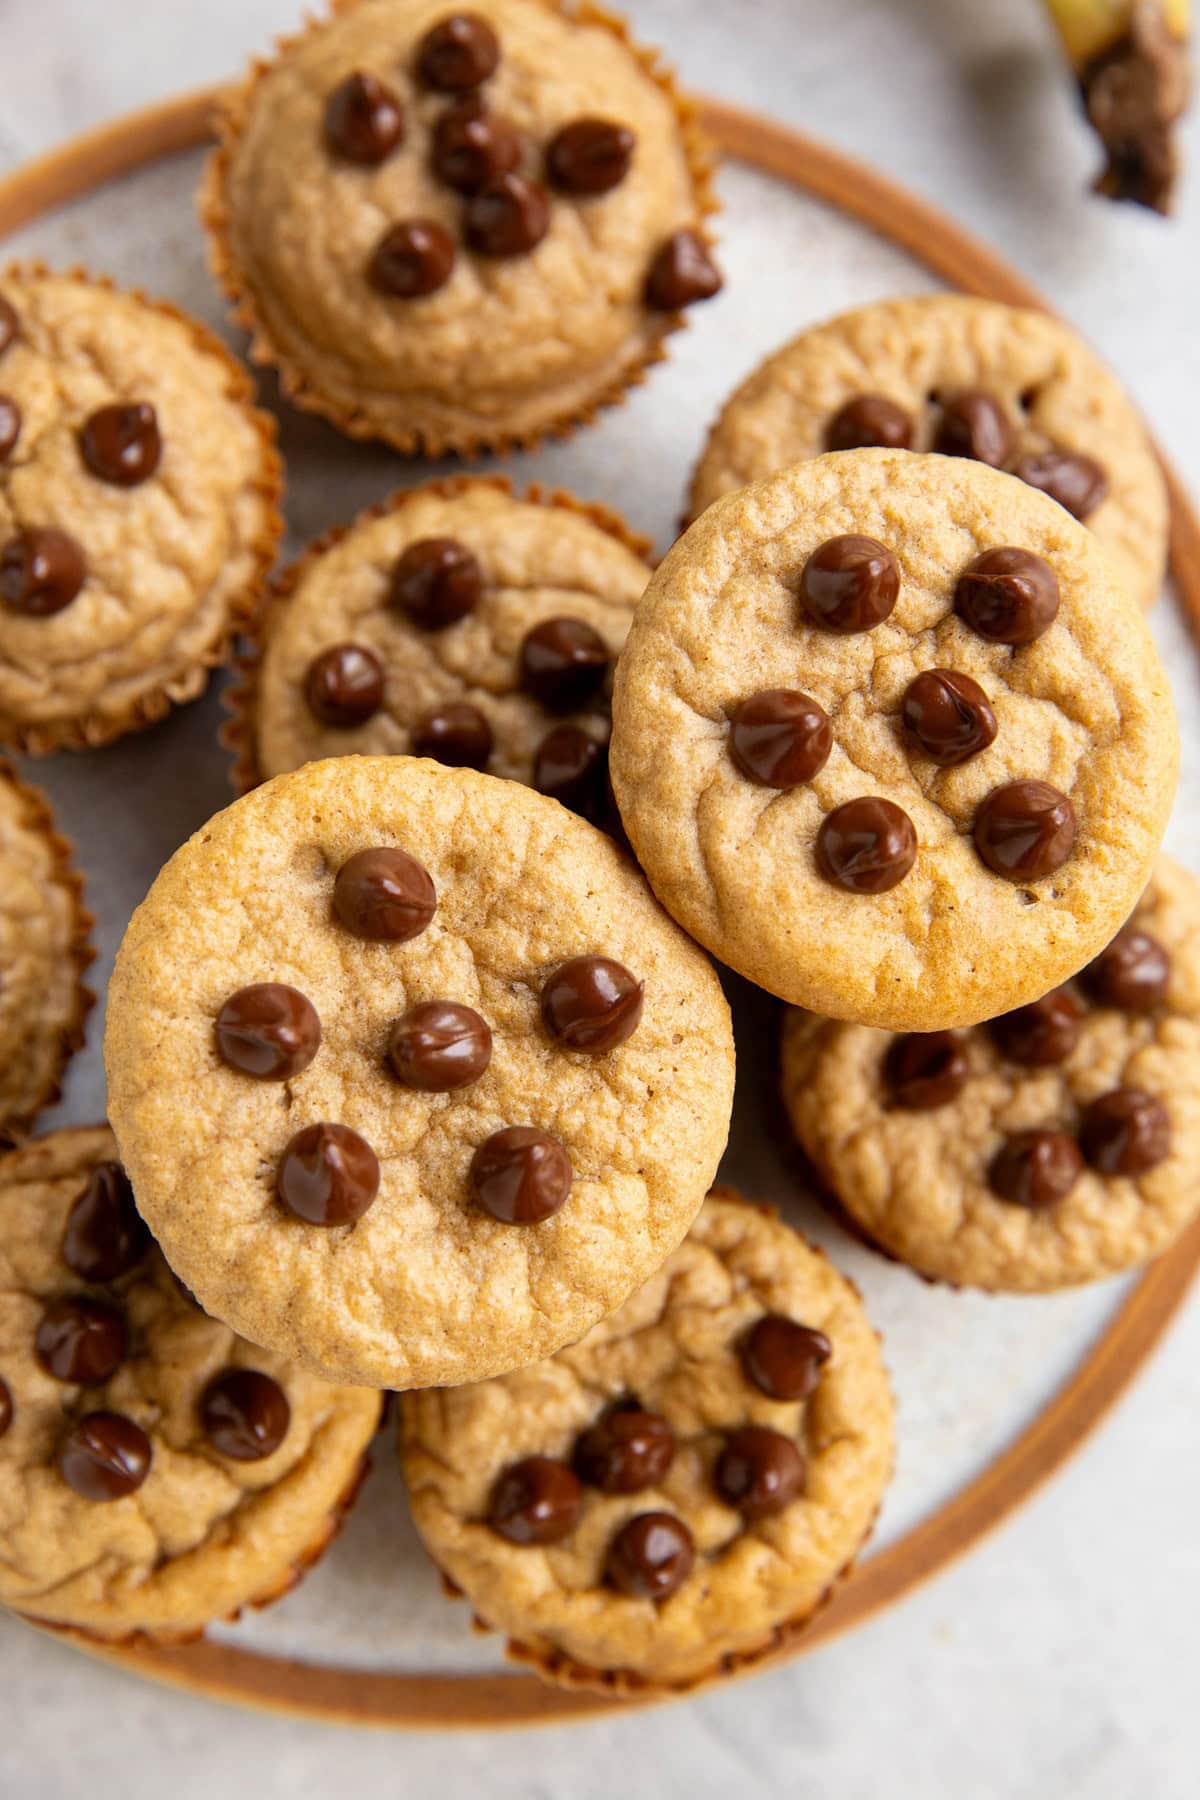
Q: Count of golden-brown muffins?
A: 10